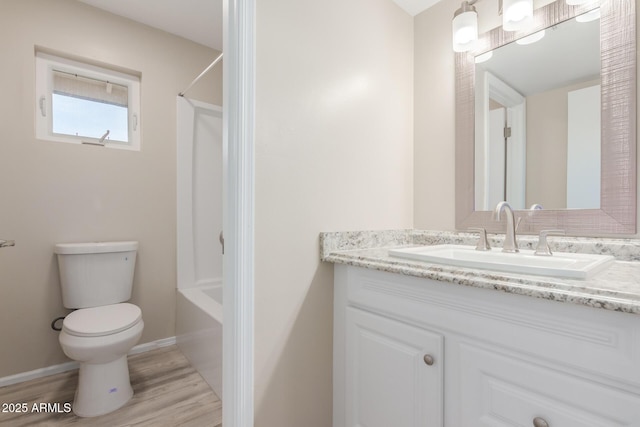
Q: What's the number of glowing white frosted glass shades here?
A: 3